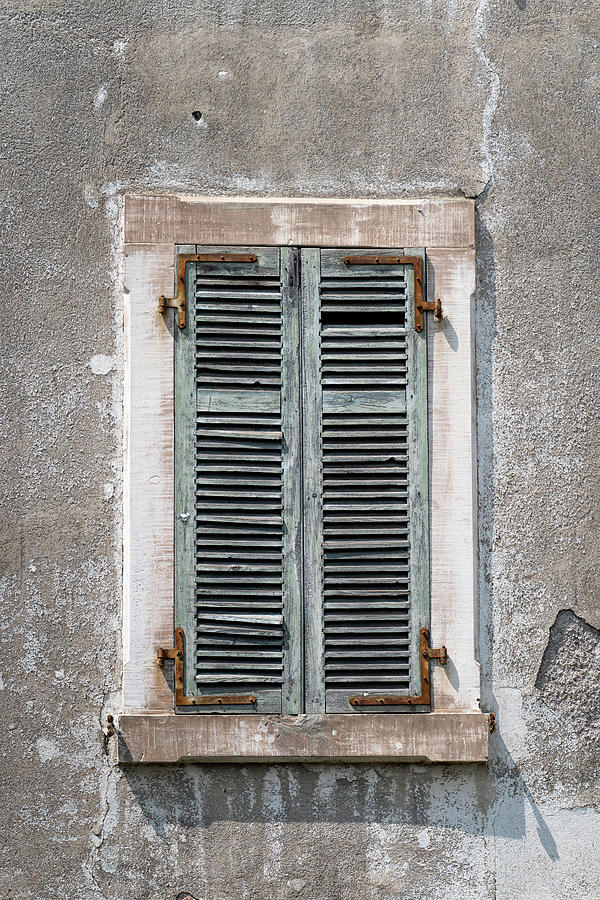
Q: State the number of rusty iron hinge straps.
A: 4